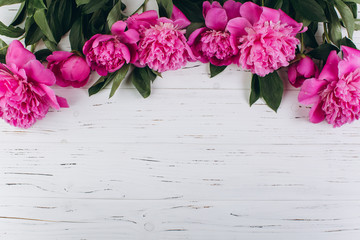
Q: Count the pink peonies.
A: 8